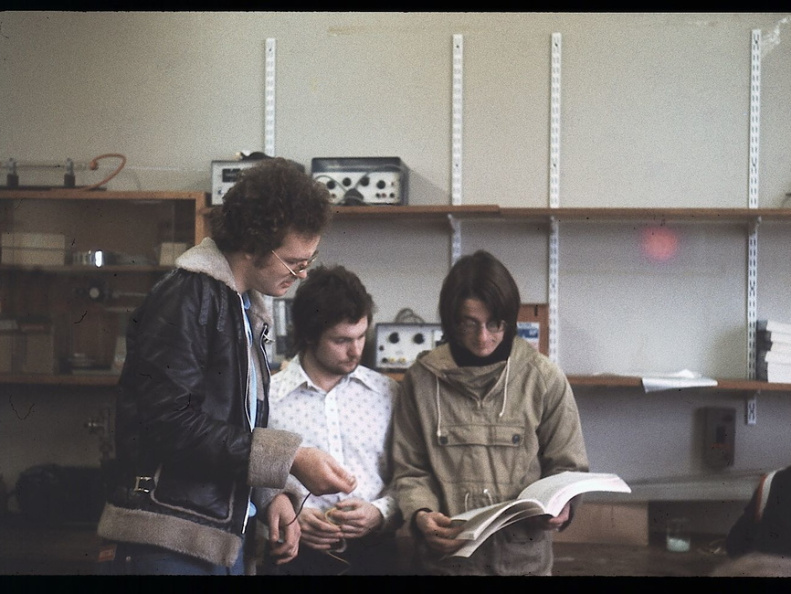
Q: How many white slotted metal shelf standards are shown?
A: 4